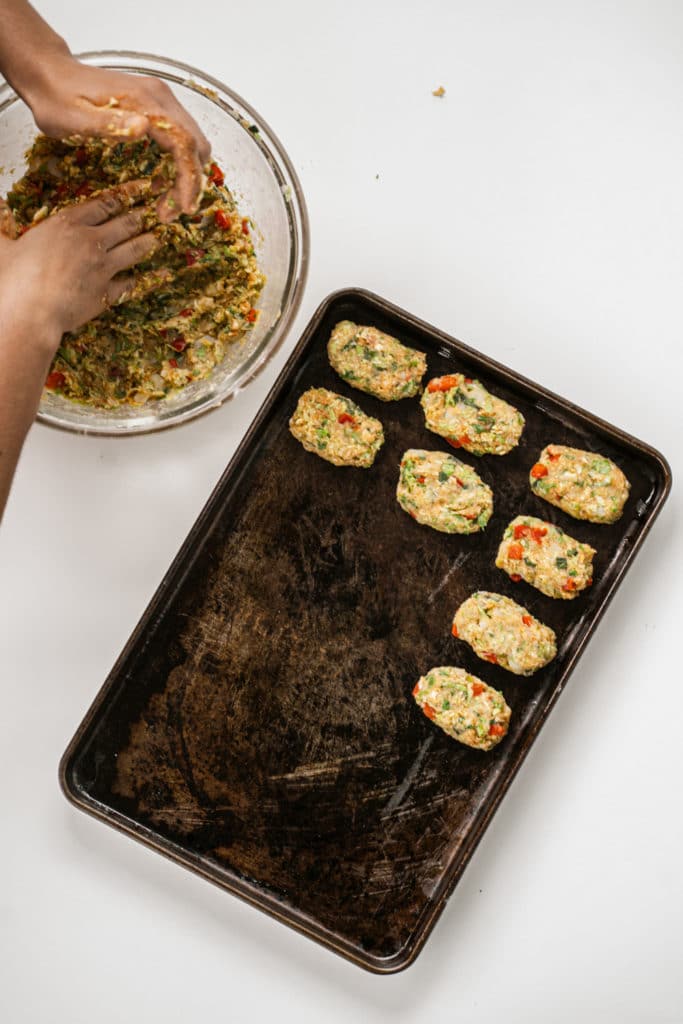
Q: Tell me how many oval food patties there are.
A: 8